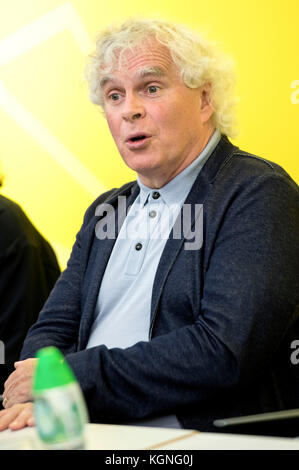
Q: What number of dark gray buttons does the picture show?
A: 3